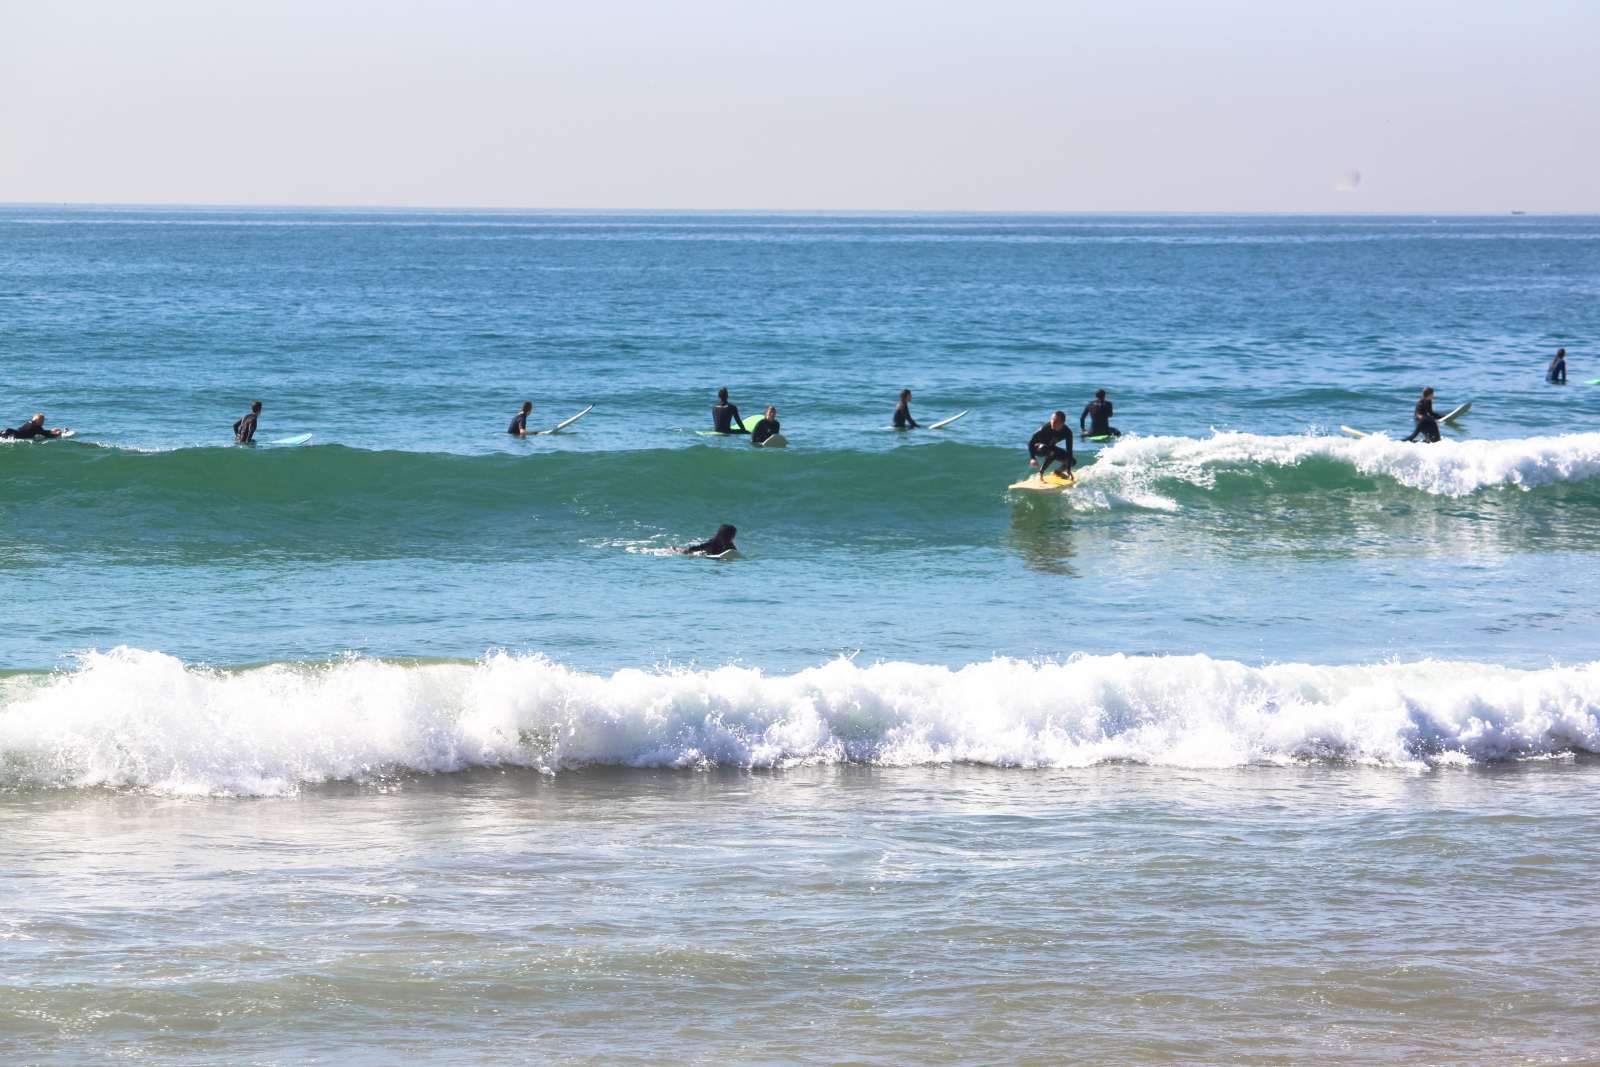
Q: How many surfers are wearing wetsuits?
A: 11